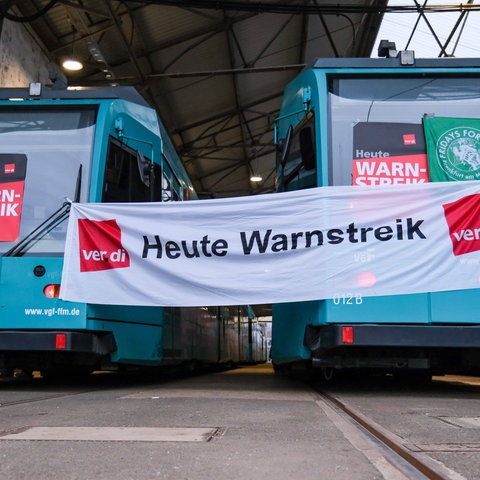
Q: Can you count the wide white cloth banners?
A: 1